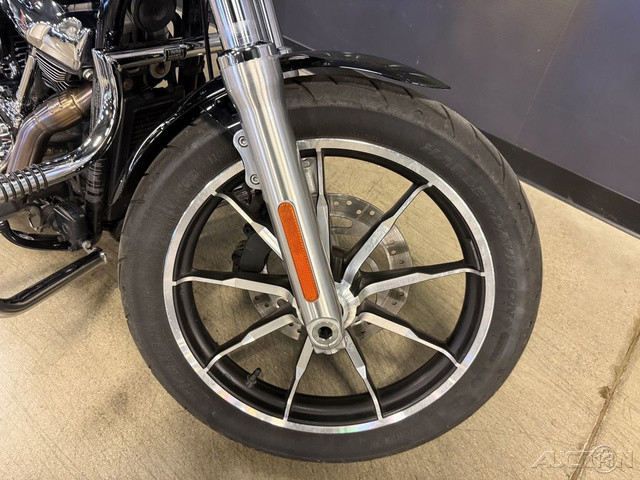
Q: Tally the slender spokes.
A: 9